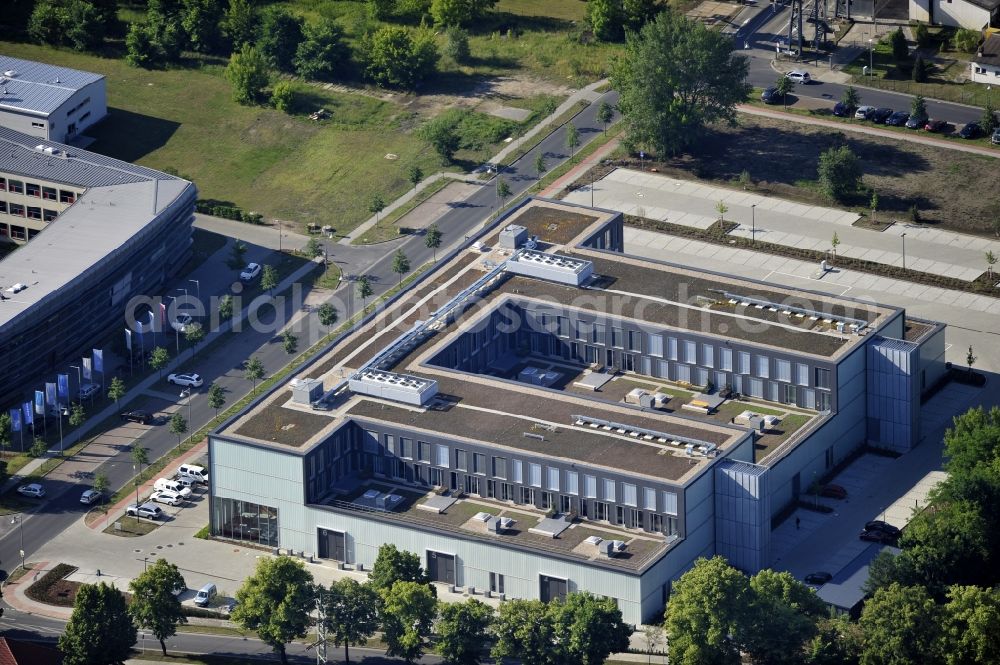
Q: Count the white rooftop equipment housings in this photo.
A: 2